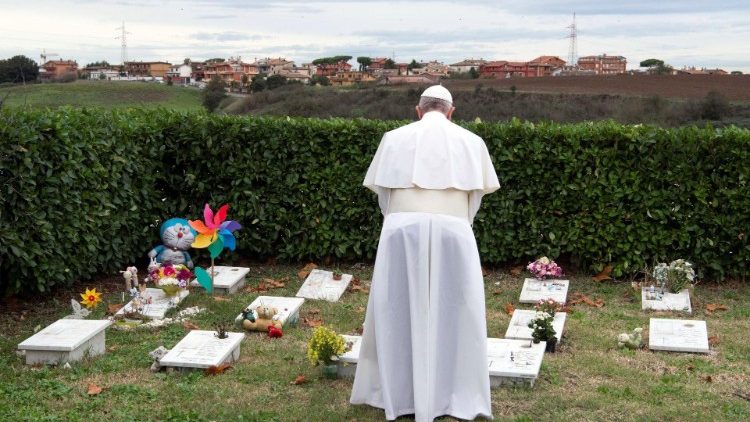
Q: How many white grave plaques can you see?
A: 12